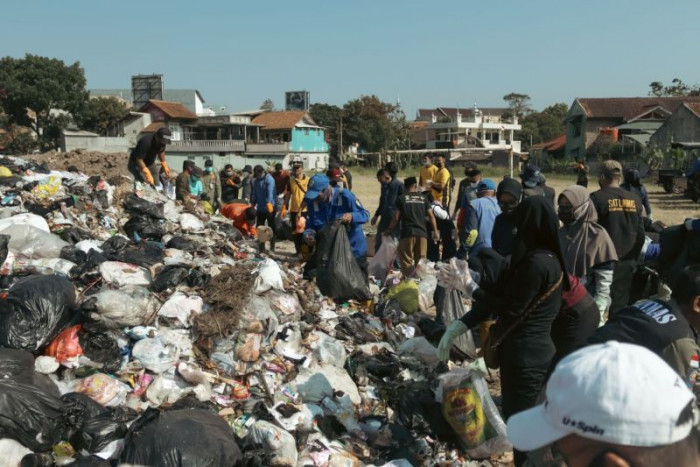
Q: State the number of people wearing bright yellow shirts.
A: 3